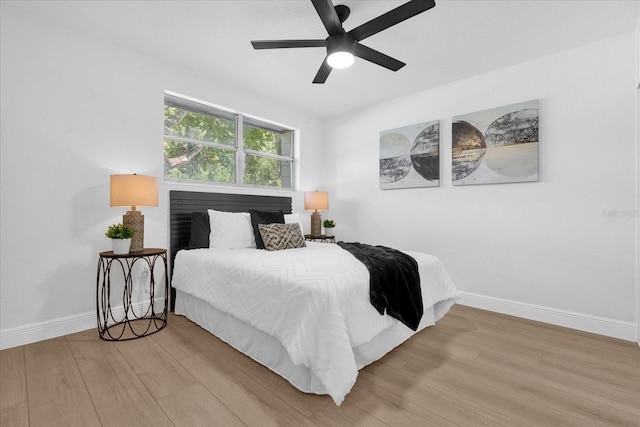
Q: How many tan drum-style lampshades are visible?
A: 2